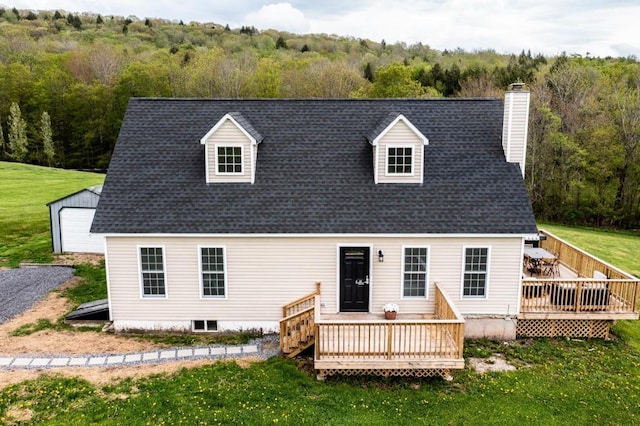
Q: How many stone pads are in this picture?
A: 15